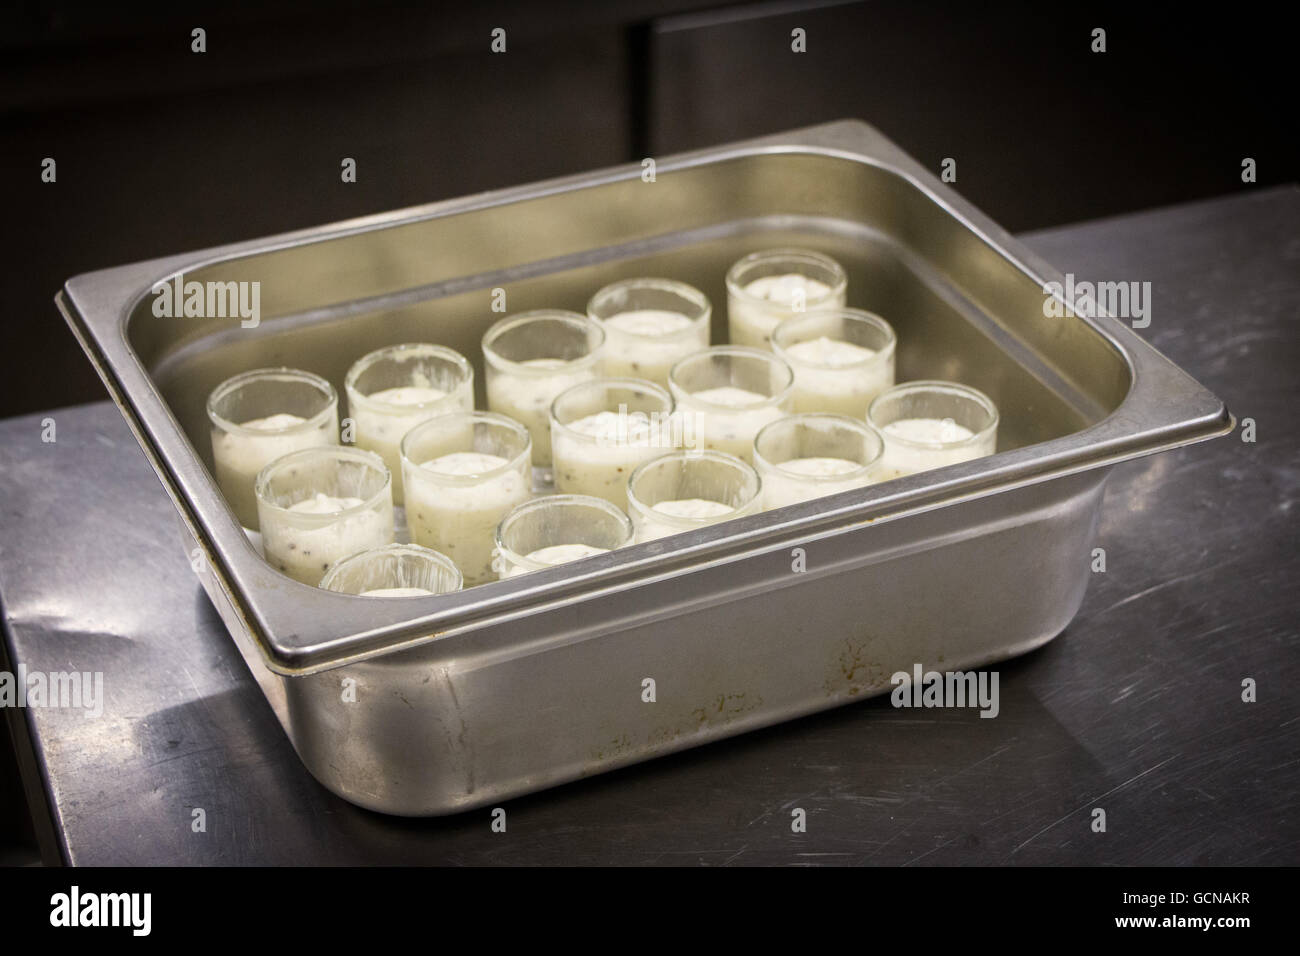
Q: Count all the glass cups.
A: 15